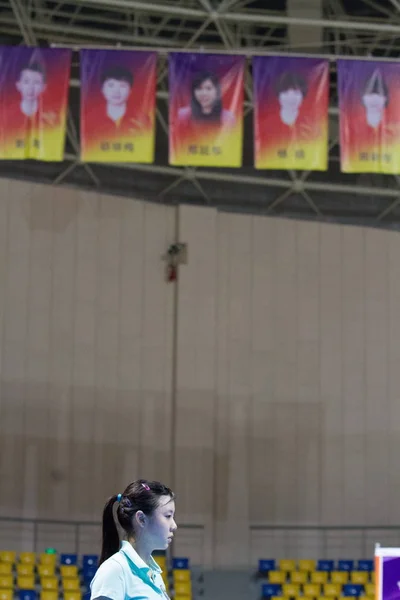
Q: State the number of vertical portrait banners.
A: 5